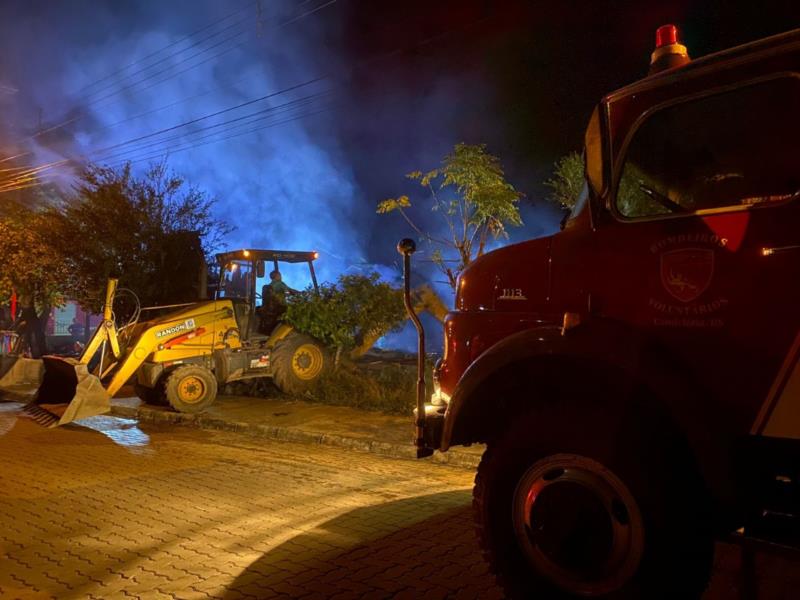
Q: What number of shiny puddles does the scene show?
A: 1